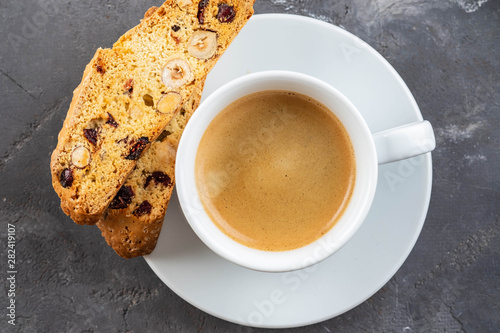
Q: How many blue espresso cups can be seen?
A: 0